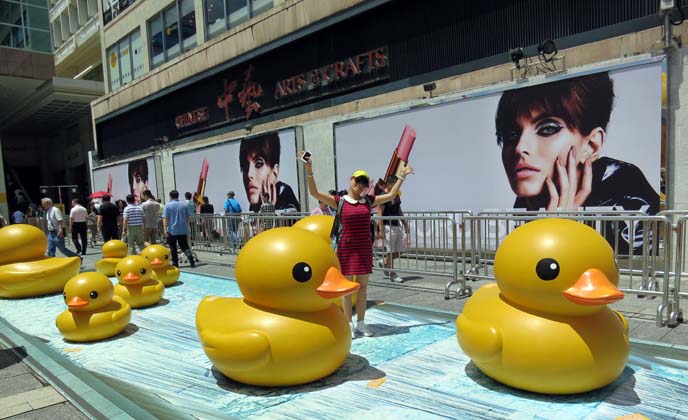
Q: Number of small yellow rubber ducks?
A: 4